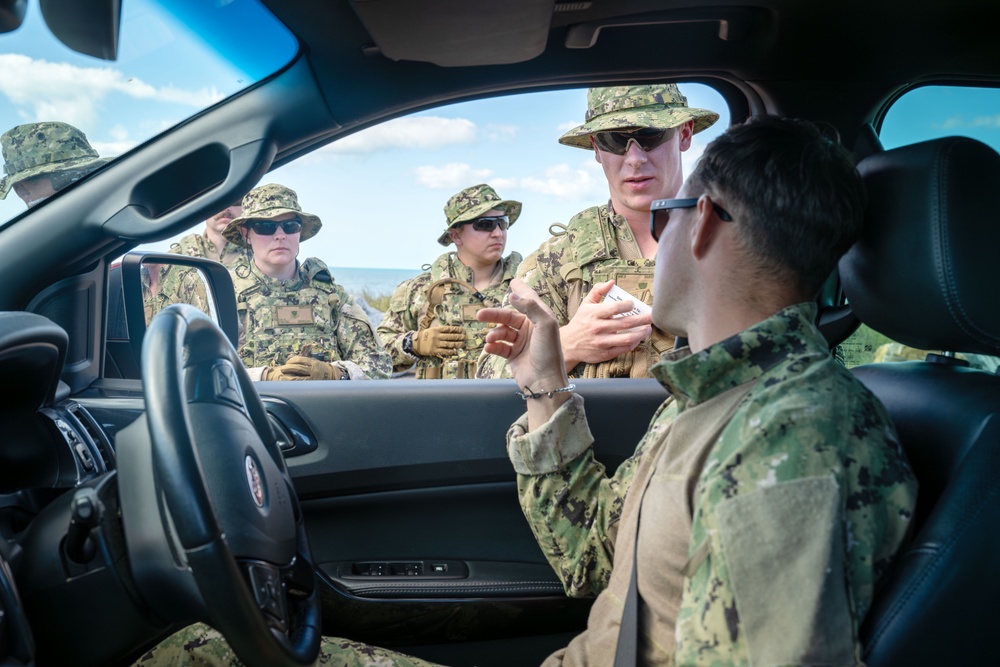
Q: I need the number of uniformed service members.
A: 6